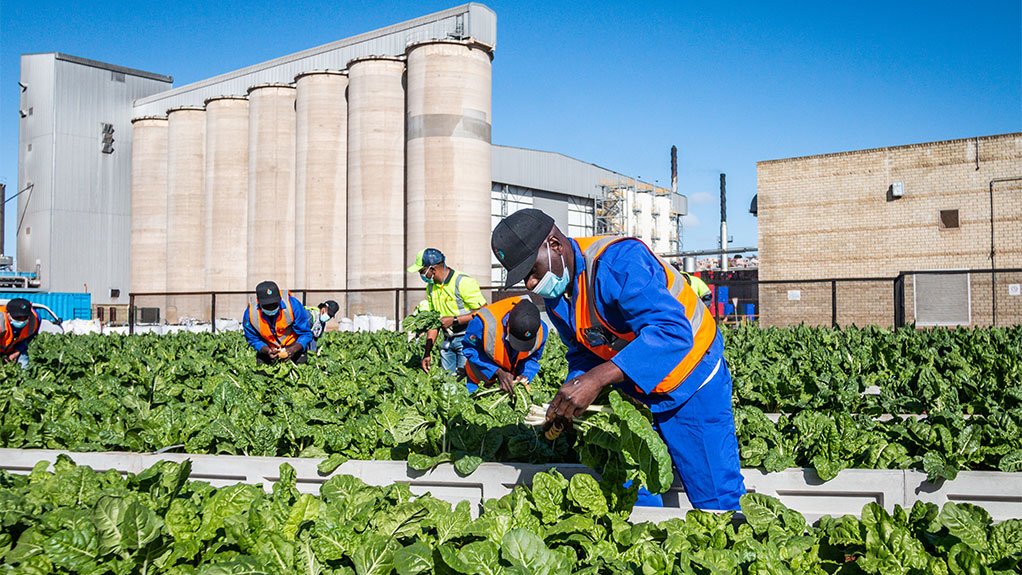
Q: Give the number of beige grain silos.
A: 7